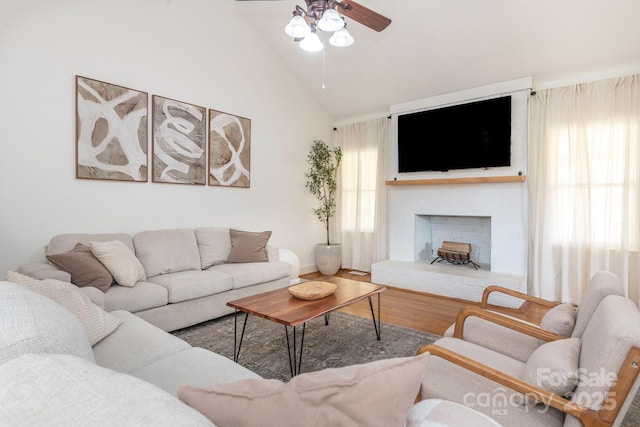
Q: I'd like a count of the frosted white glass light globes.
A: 4